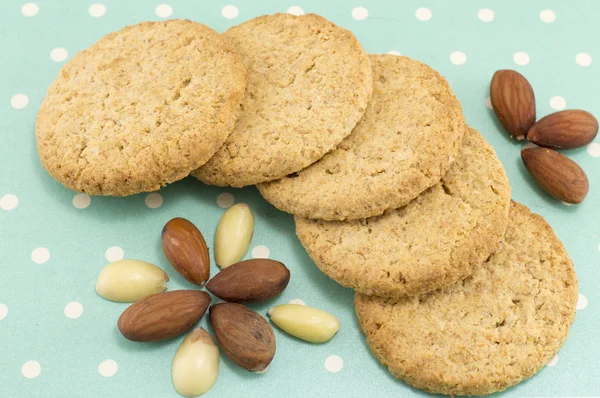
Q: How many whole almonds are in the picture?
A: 11